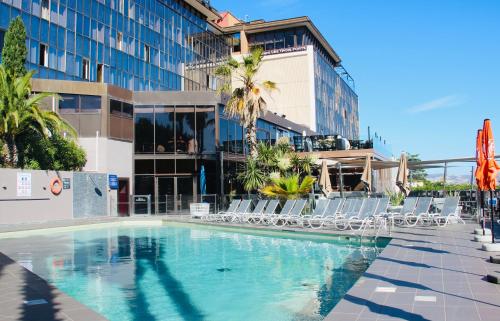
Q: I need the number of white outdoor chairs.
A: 14